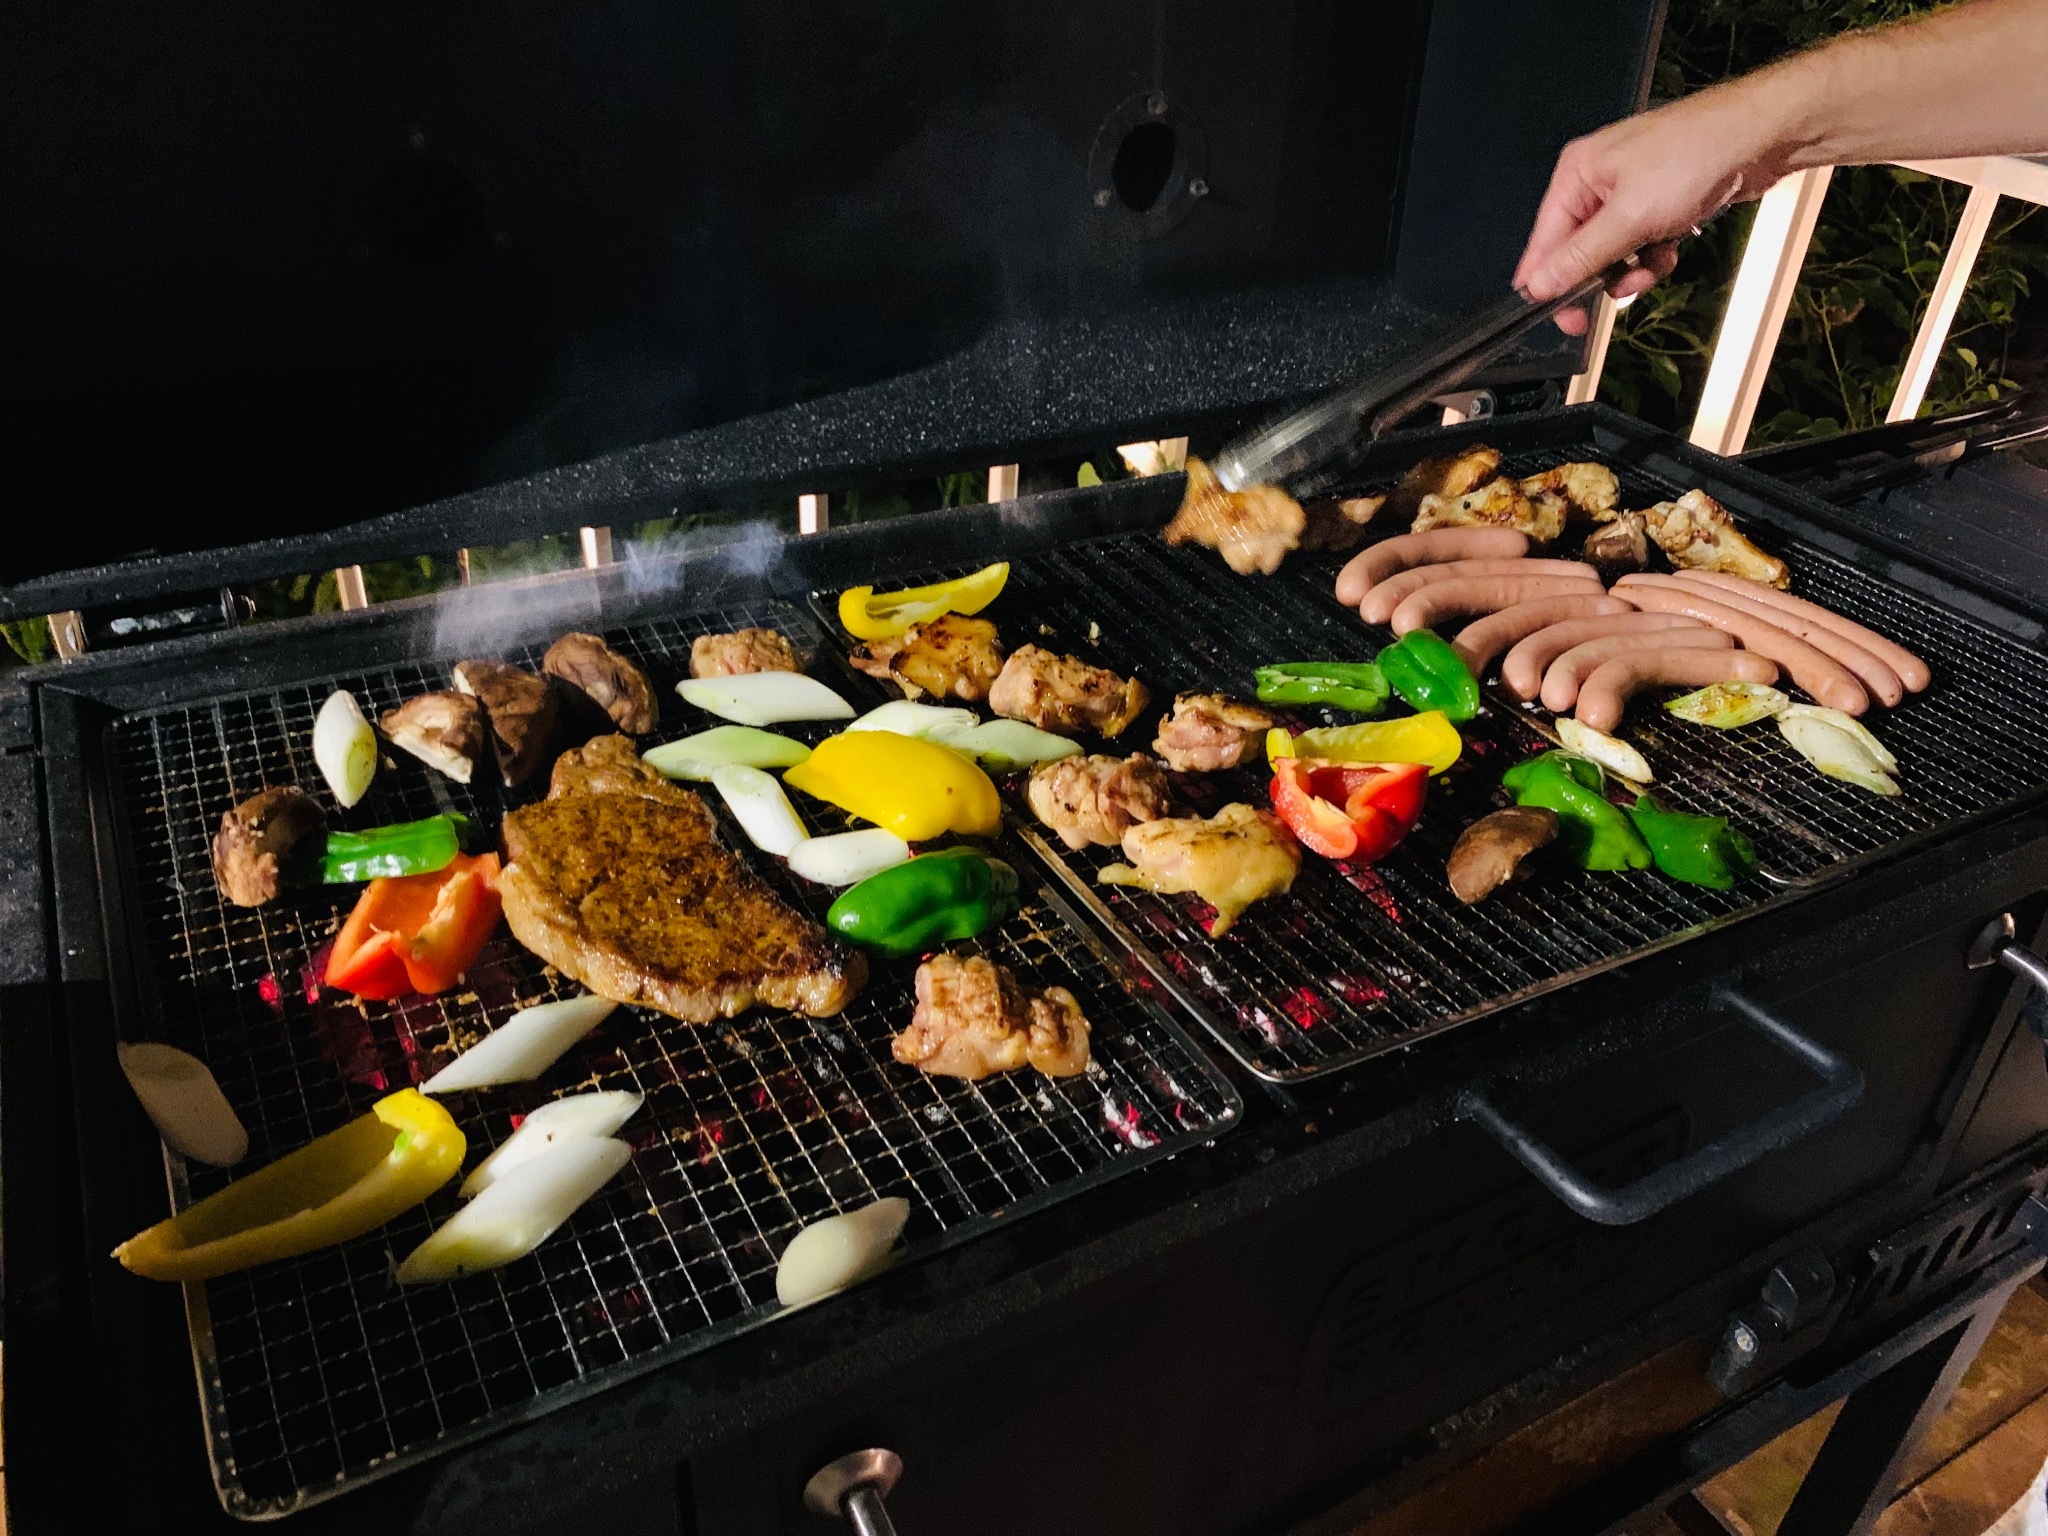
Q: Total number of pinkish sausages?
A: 10